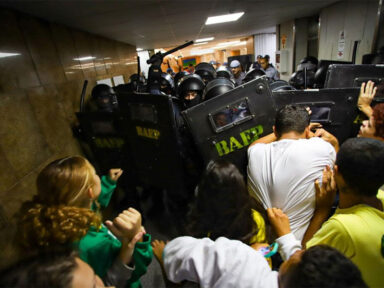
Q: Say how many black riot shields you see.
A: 5